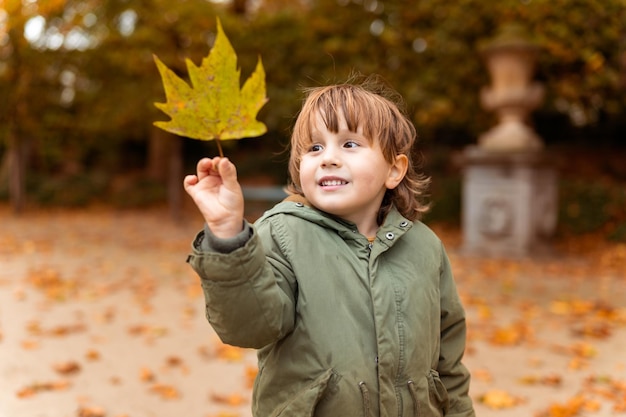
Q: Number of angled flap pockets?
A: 2